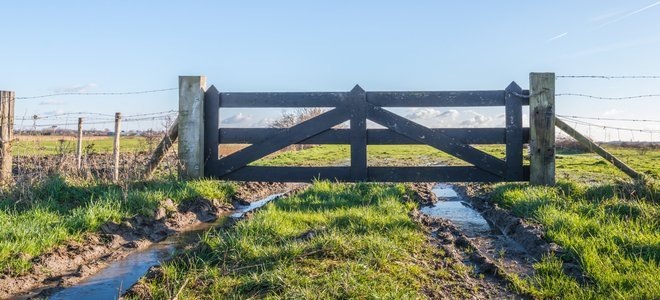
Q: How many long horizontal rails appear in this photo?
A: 3